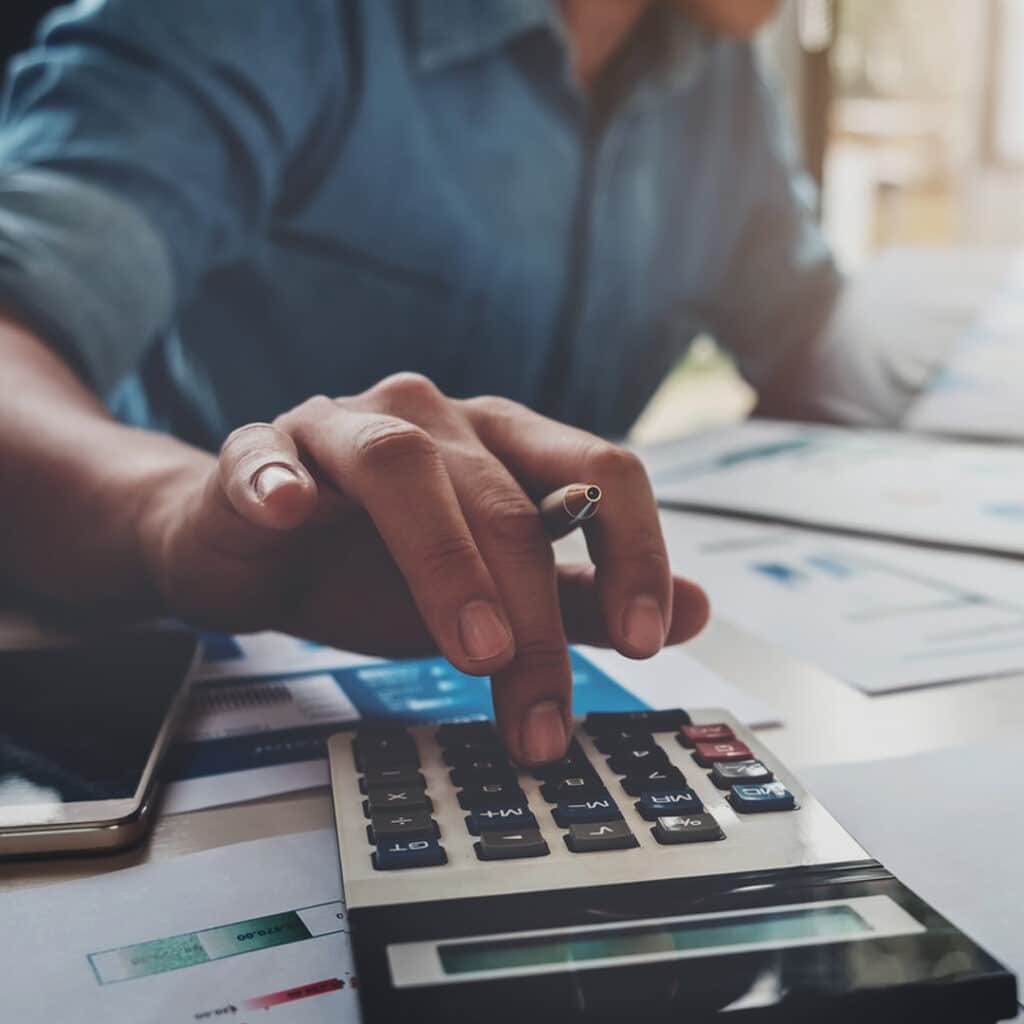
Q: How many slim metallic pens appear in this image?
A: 1